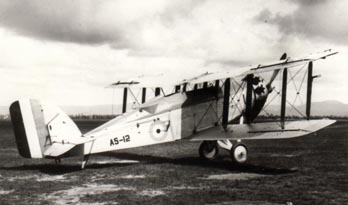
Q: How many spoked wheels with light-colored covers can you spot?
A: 2